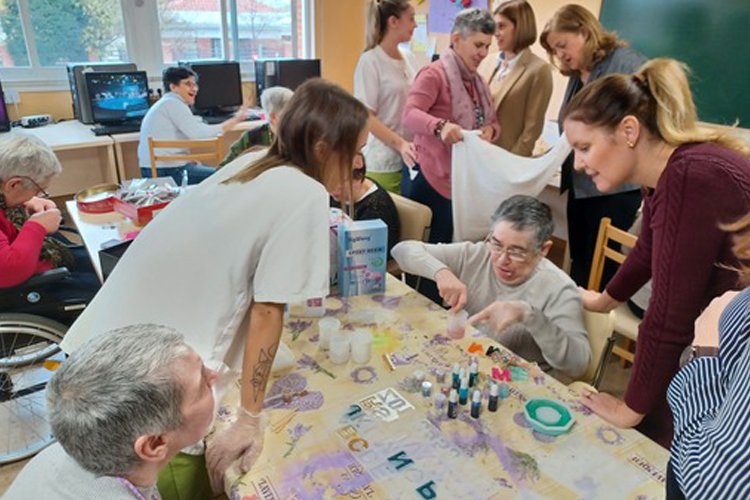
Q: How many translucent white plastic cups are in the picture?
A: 4